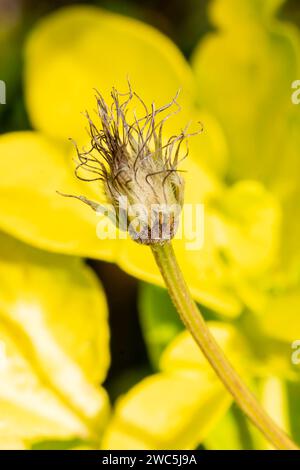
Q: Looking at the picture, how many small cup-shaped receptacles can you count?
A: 1